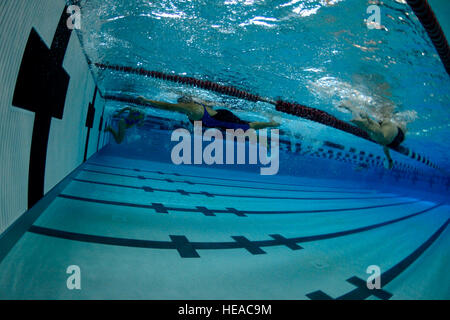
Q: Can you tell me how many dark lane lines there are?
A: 6